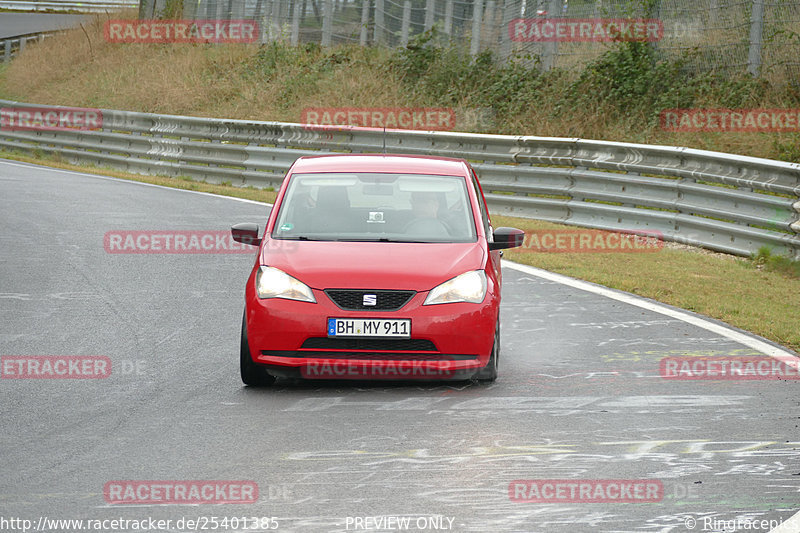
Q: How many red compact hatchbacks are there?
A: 1